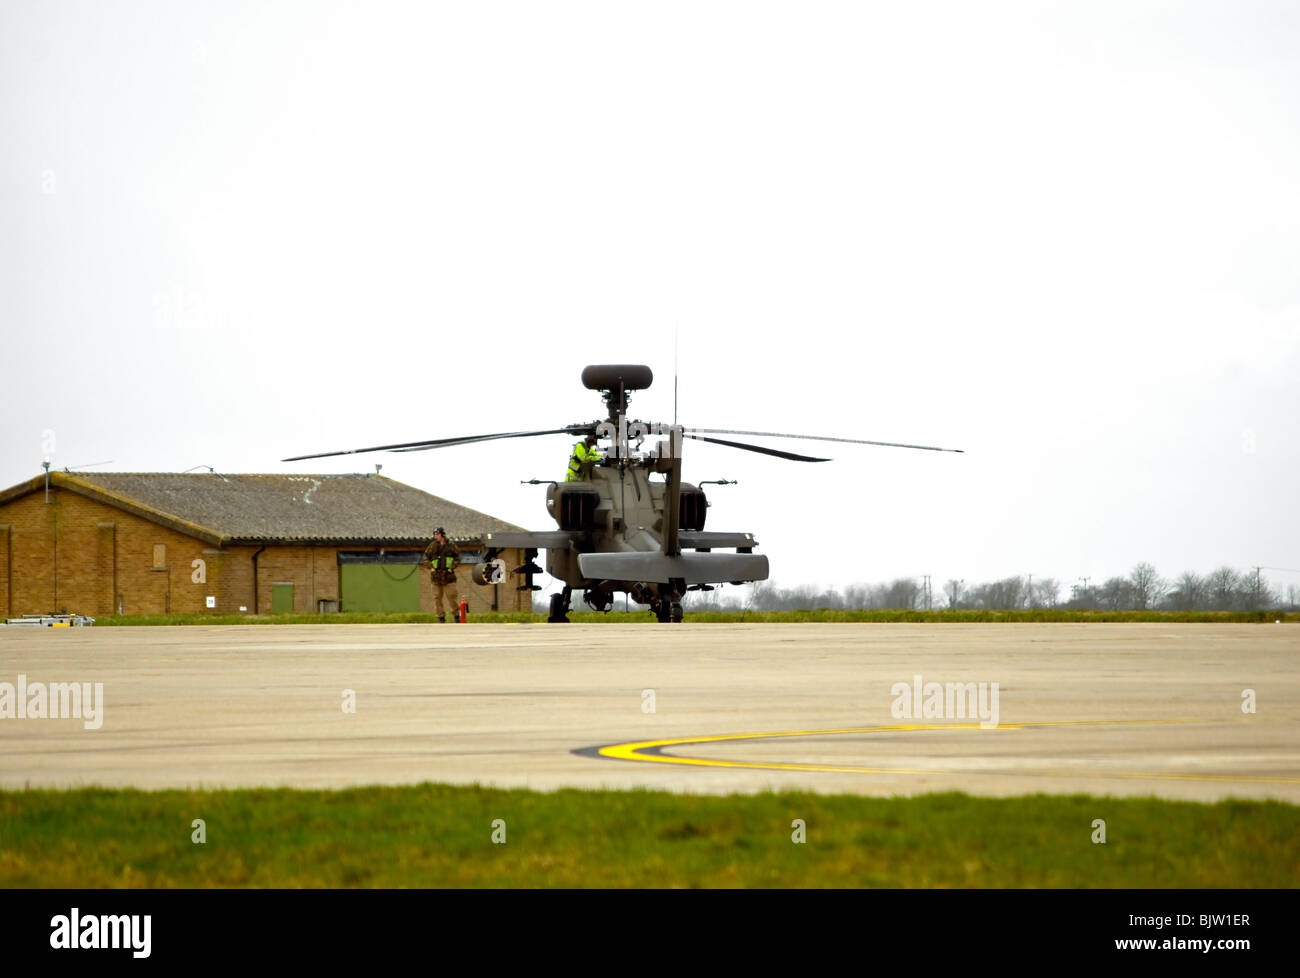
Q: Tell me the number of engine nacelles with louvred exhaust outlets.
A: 2